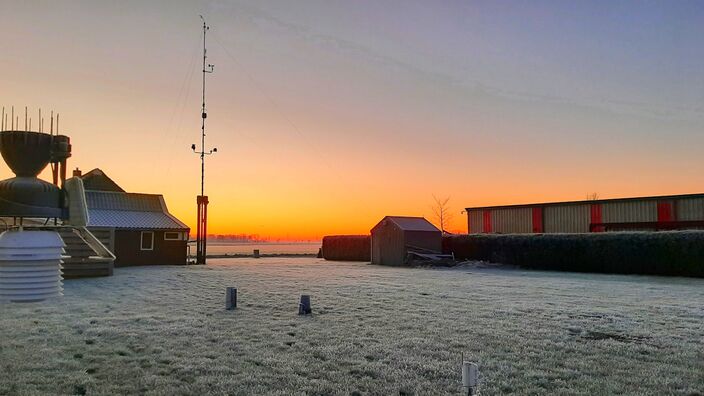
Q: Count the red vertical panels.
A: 4